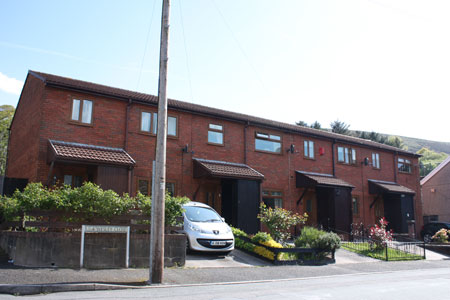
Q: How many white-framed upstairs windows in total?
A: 0